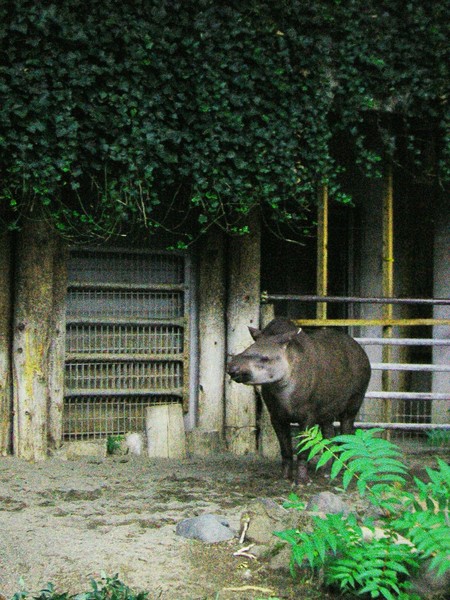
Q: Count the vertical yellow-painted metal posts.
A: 2